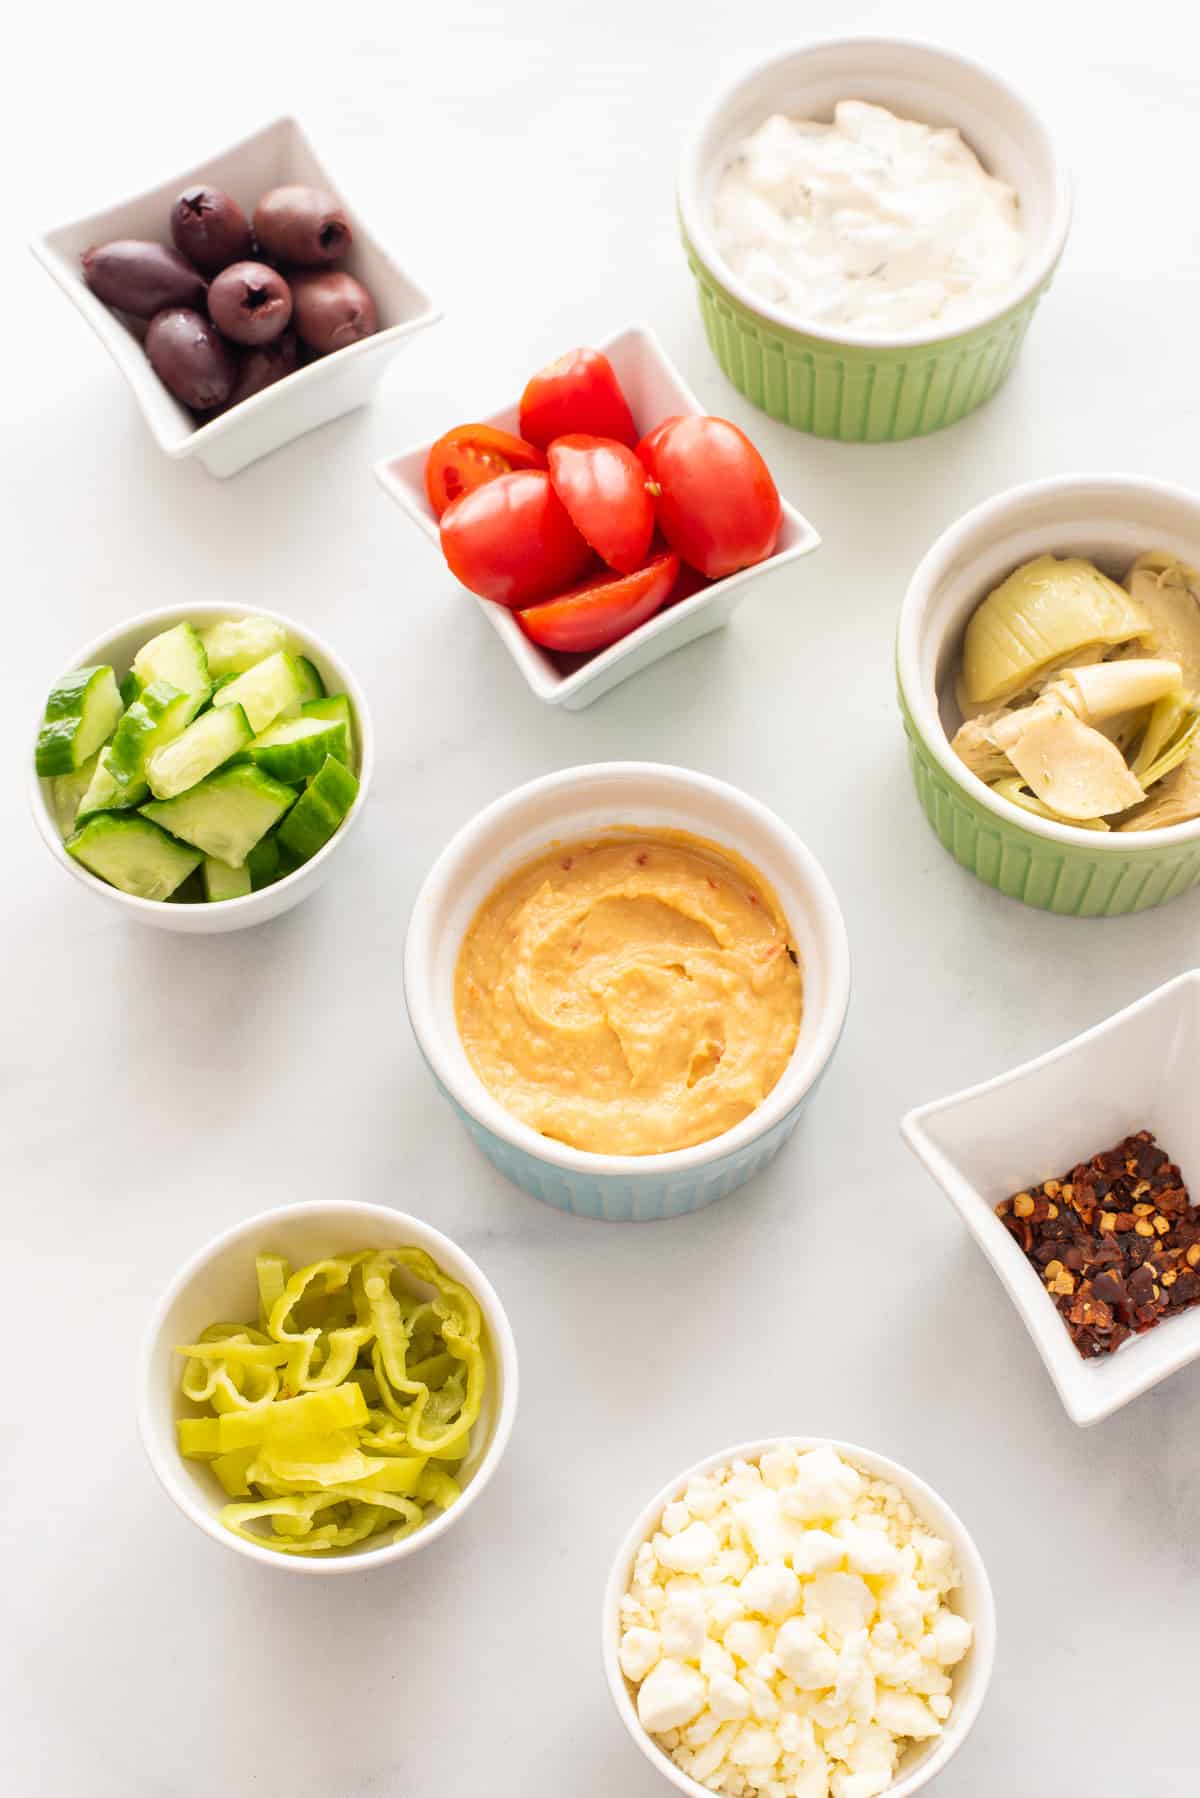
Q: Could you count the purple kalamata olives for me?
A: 7